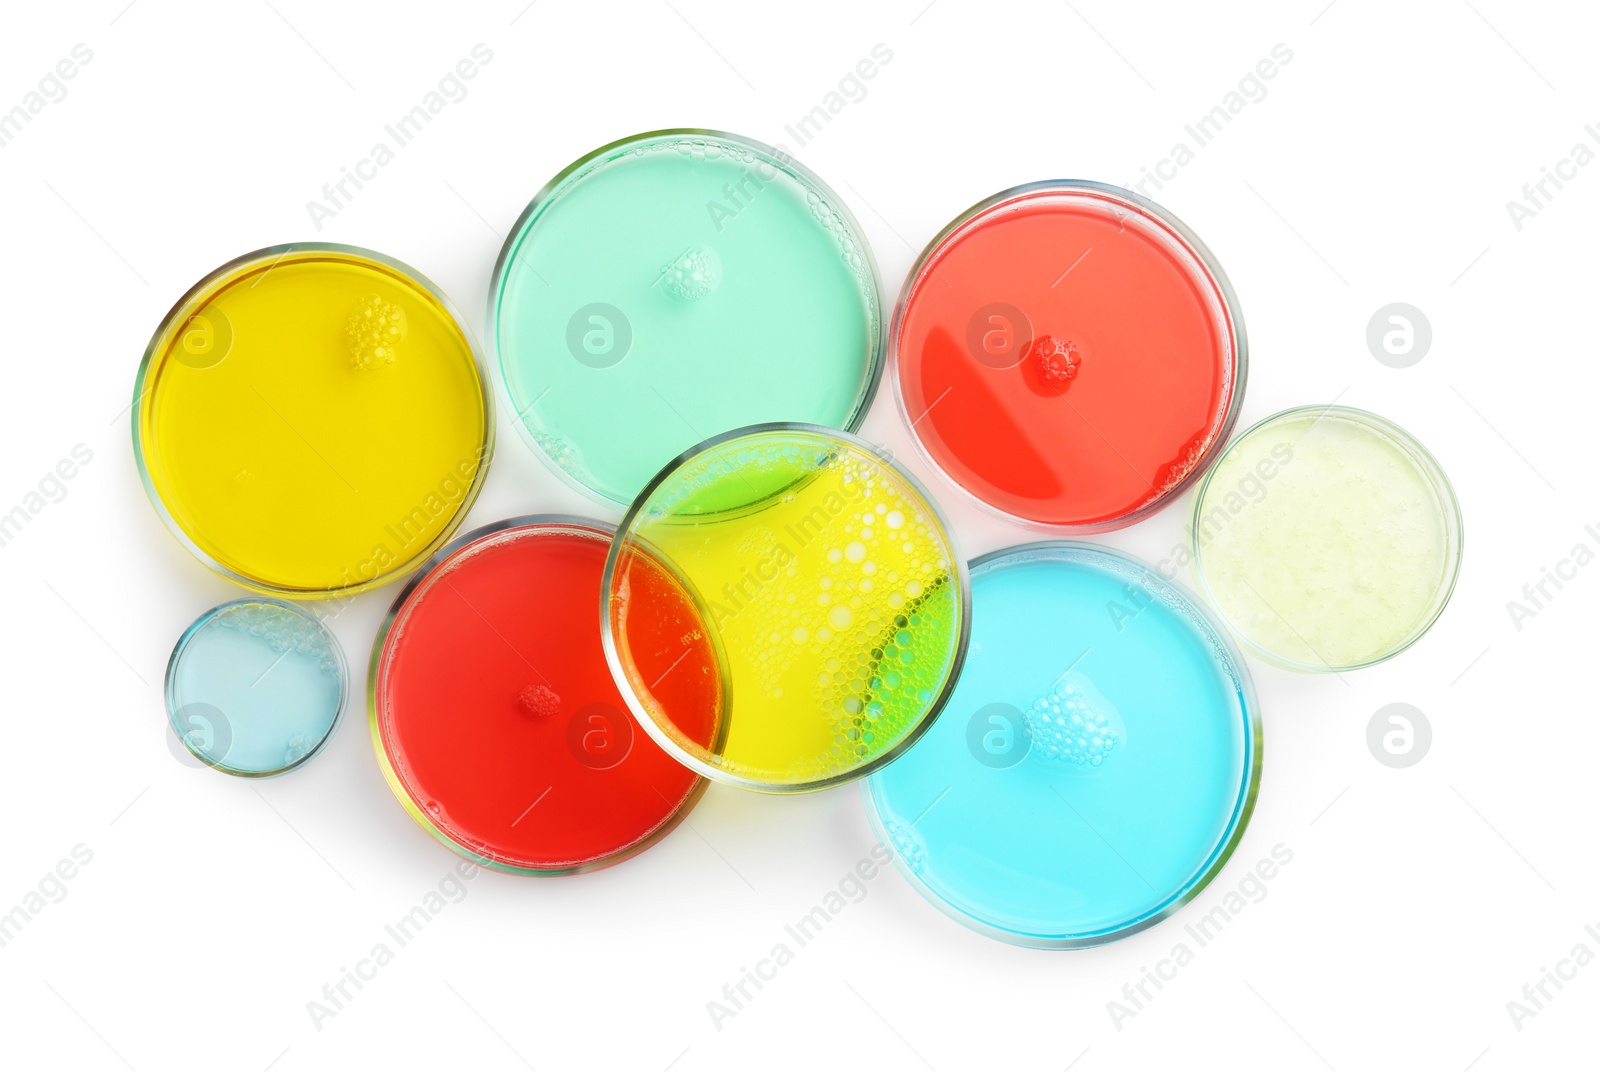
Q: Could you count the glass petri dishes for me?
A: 8